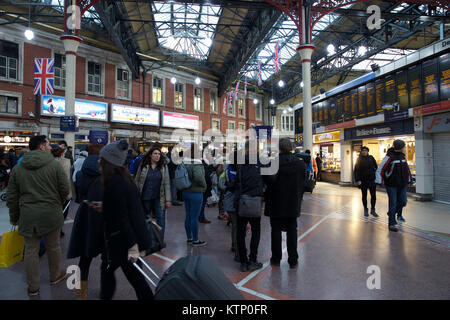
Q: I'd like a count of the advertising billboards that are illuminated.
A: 3